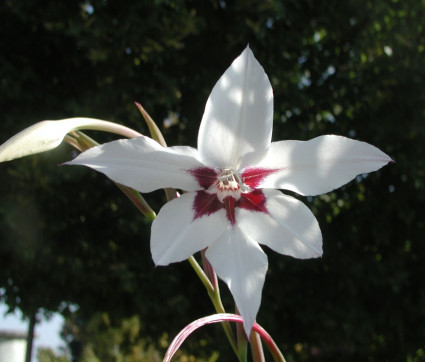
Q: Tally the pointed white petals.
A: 6